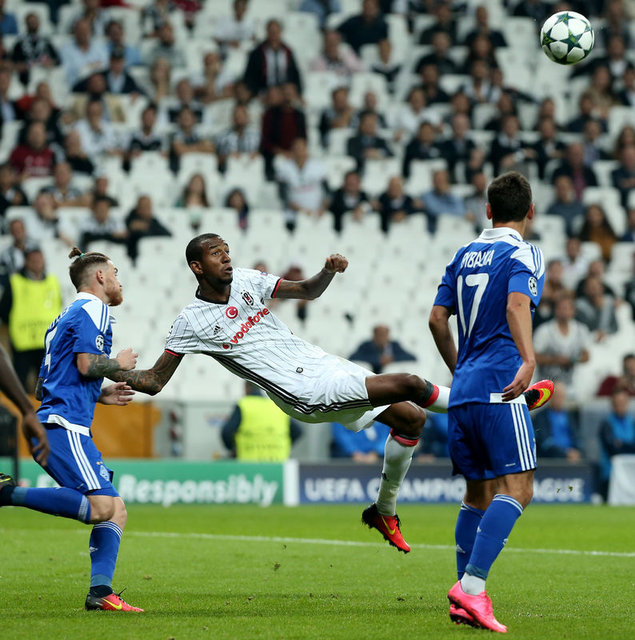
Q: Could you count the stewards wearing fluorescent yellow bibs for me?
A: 2